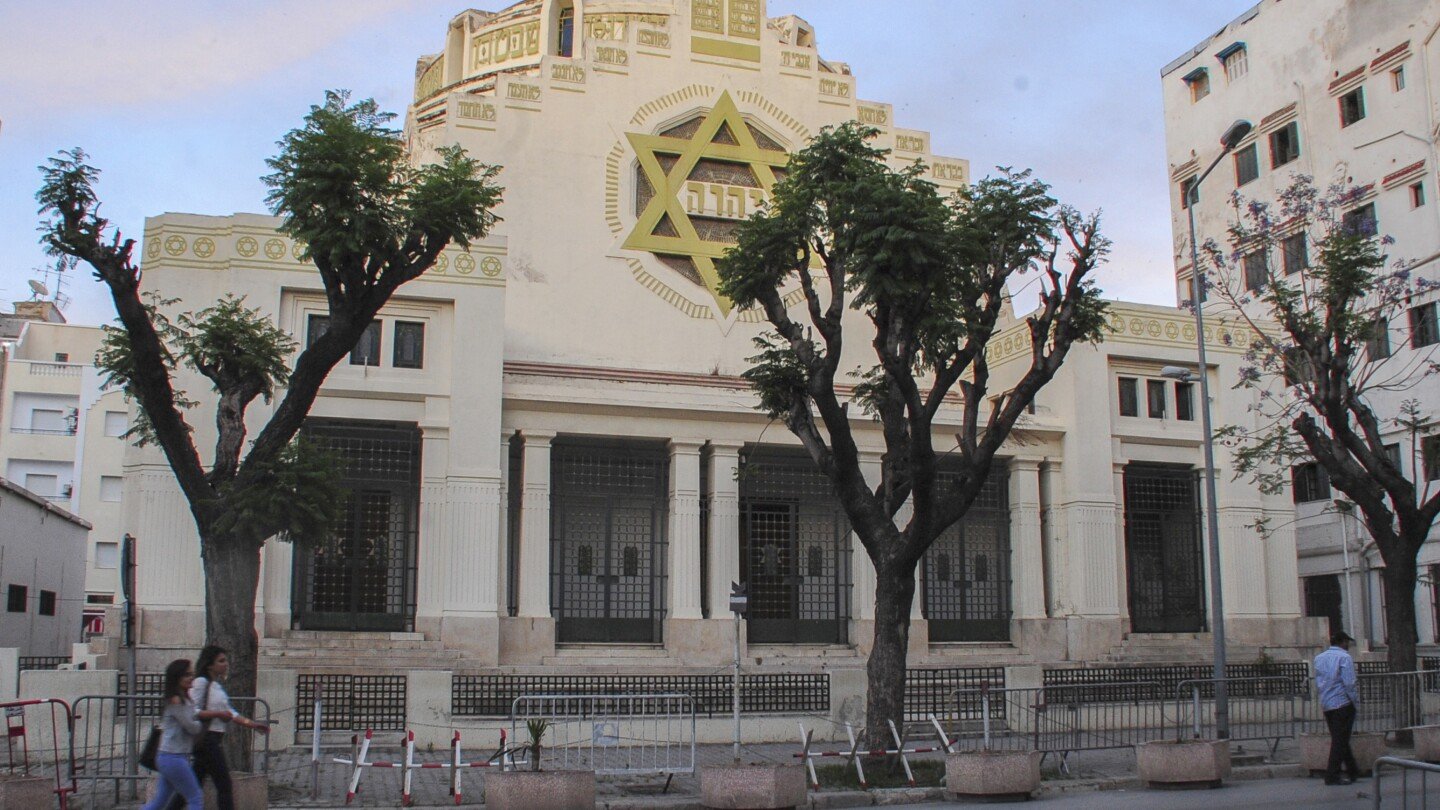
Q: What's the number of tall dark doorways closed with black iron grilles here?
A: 5